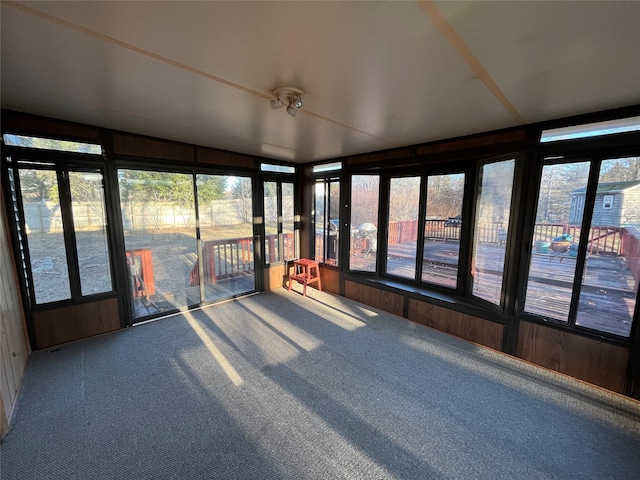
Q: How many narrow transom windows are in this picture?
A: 4